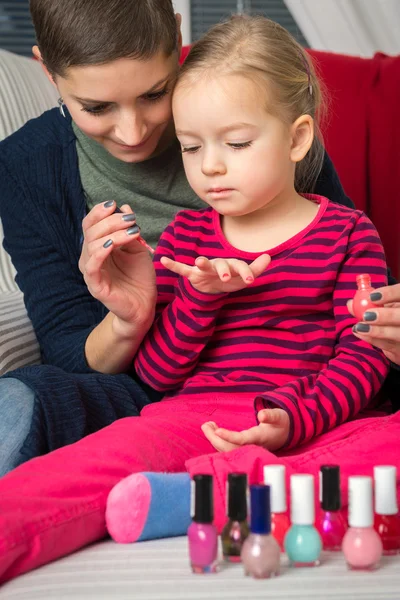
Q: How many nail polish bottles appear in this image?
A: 9